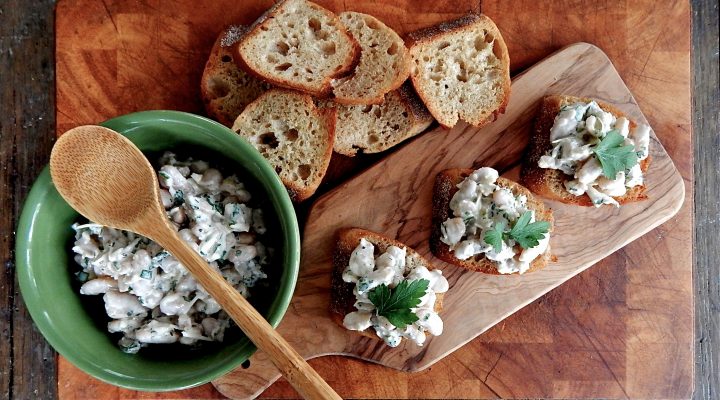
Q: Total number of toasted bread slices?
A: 9